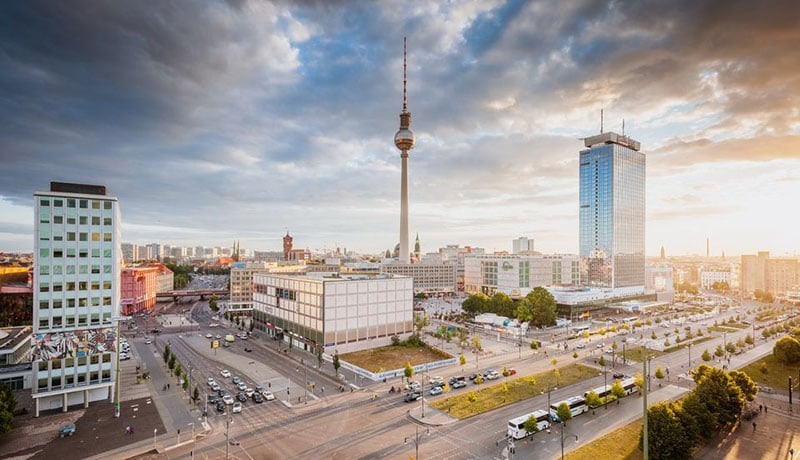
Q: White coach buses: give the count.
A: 4